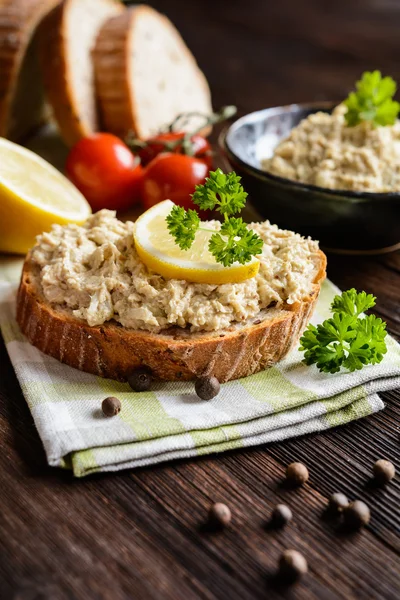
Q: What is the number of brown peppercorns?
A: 10